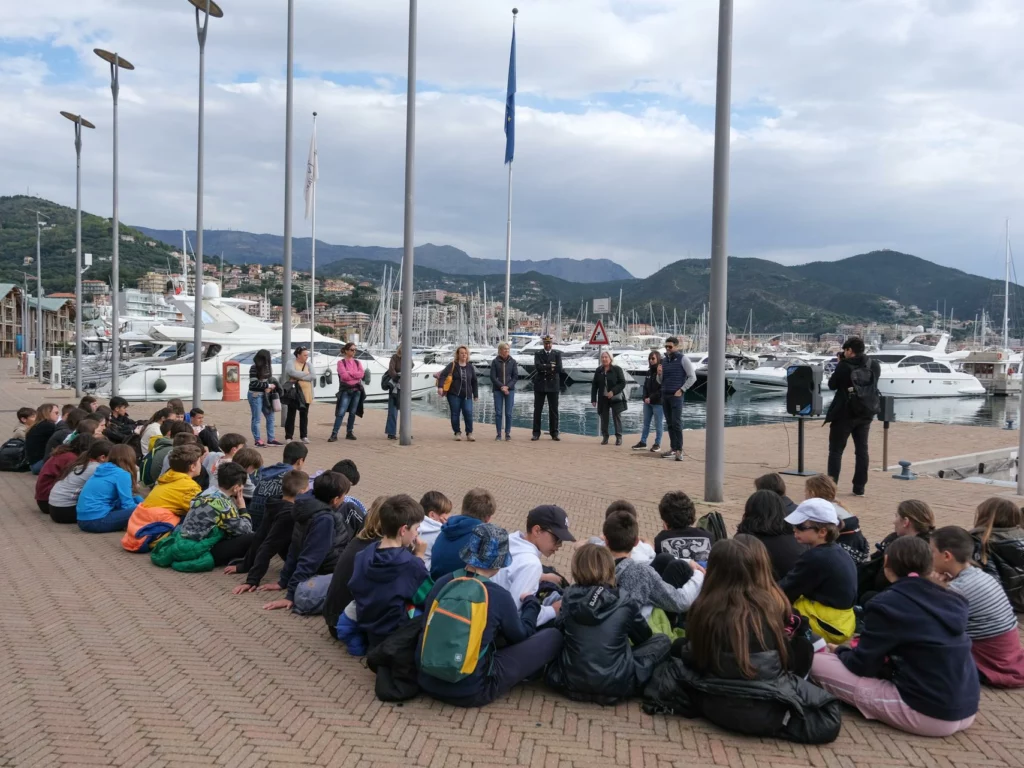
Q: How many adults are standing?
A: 11